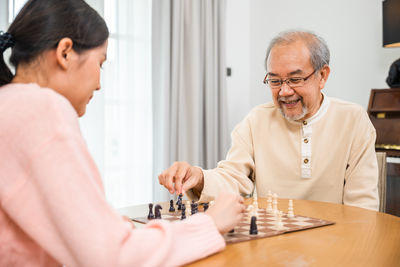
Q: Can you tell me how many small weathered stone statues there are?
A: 0